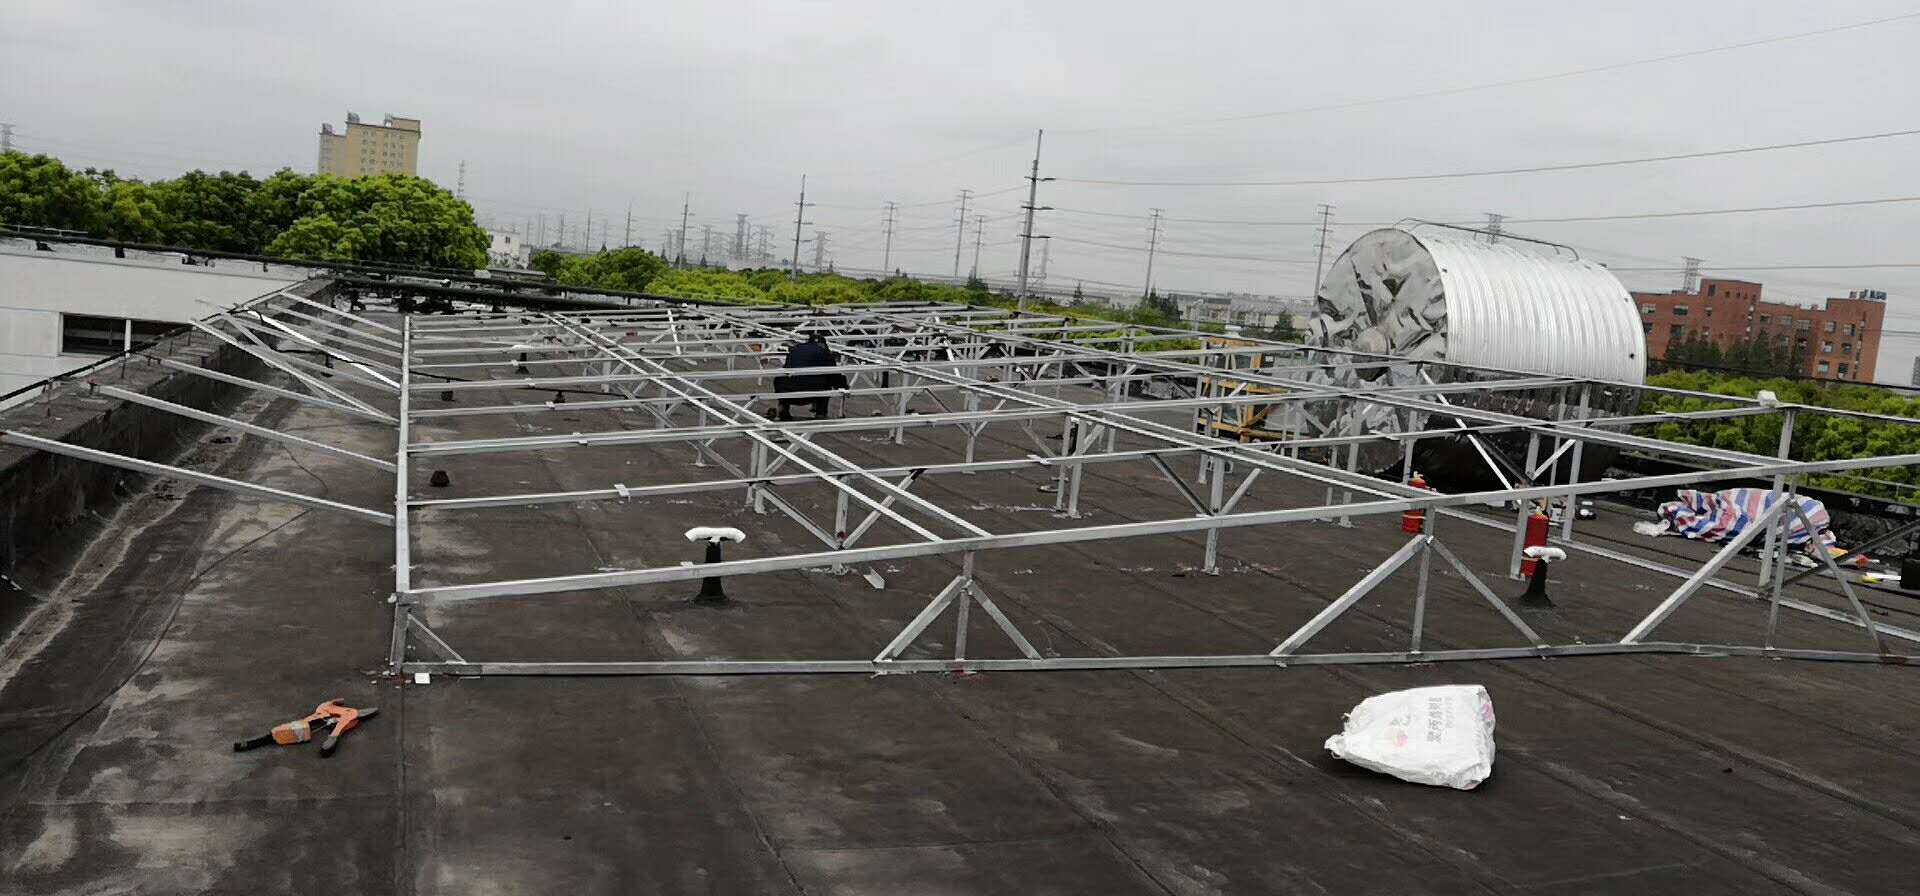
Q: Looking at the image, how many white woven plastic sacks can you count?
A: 1